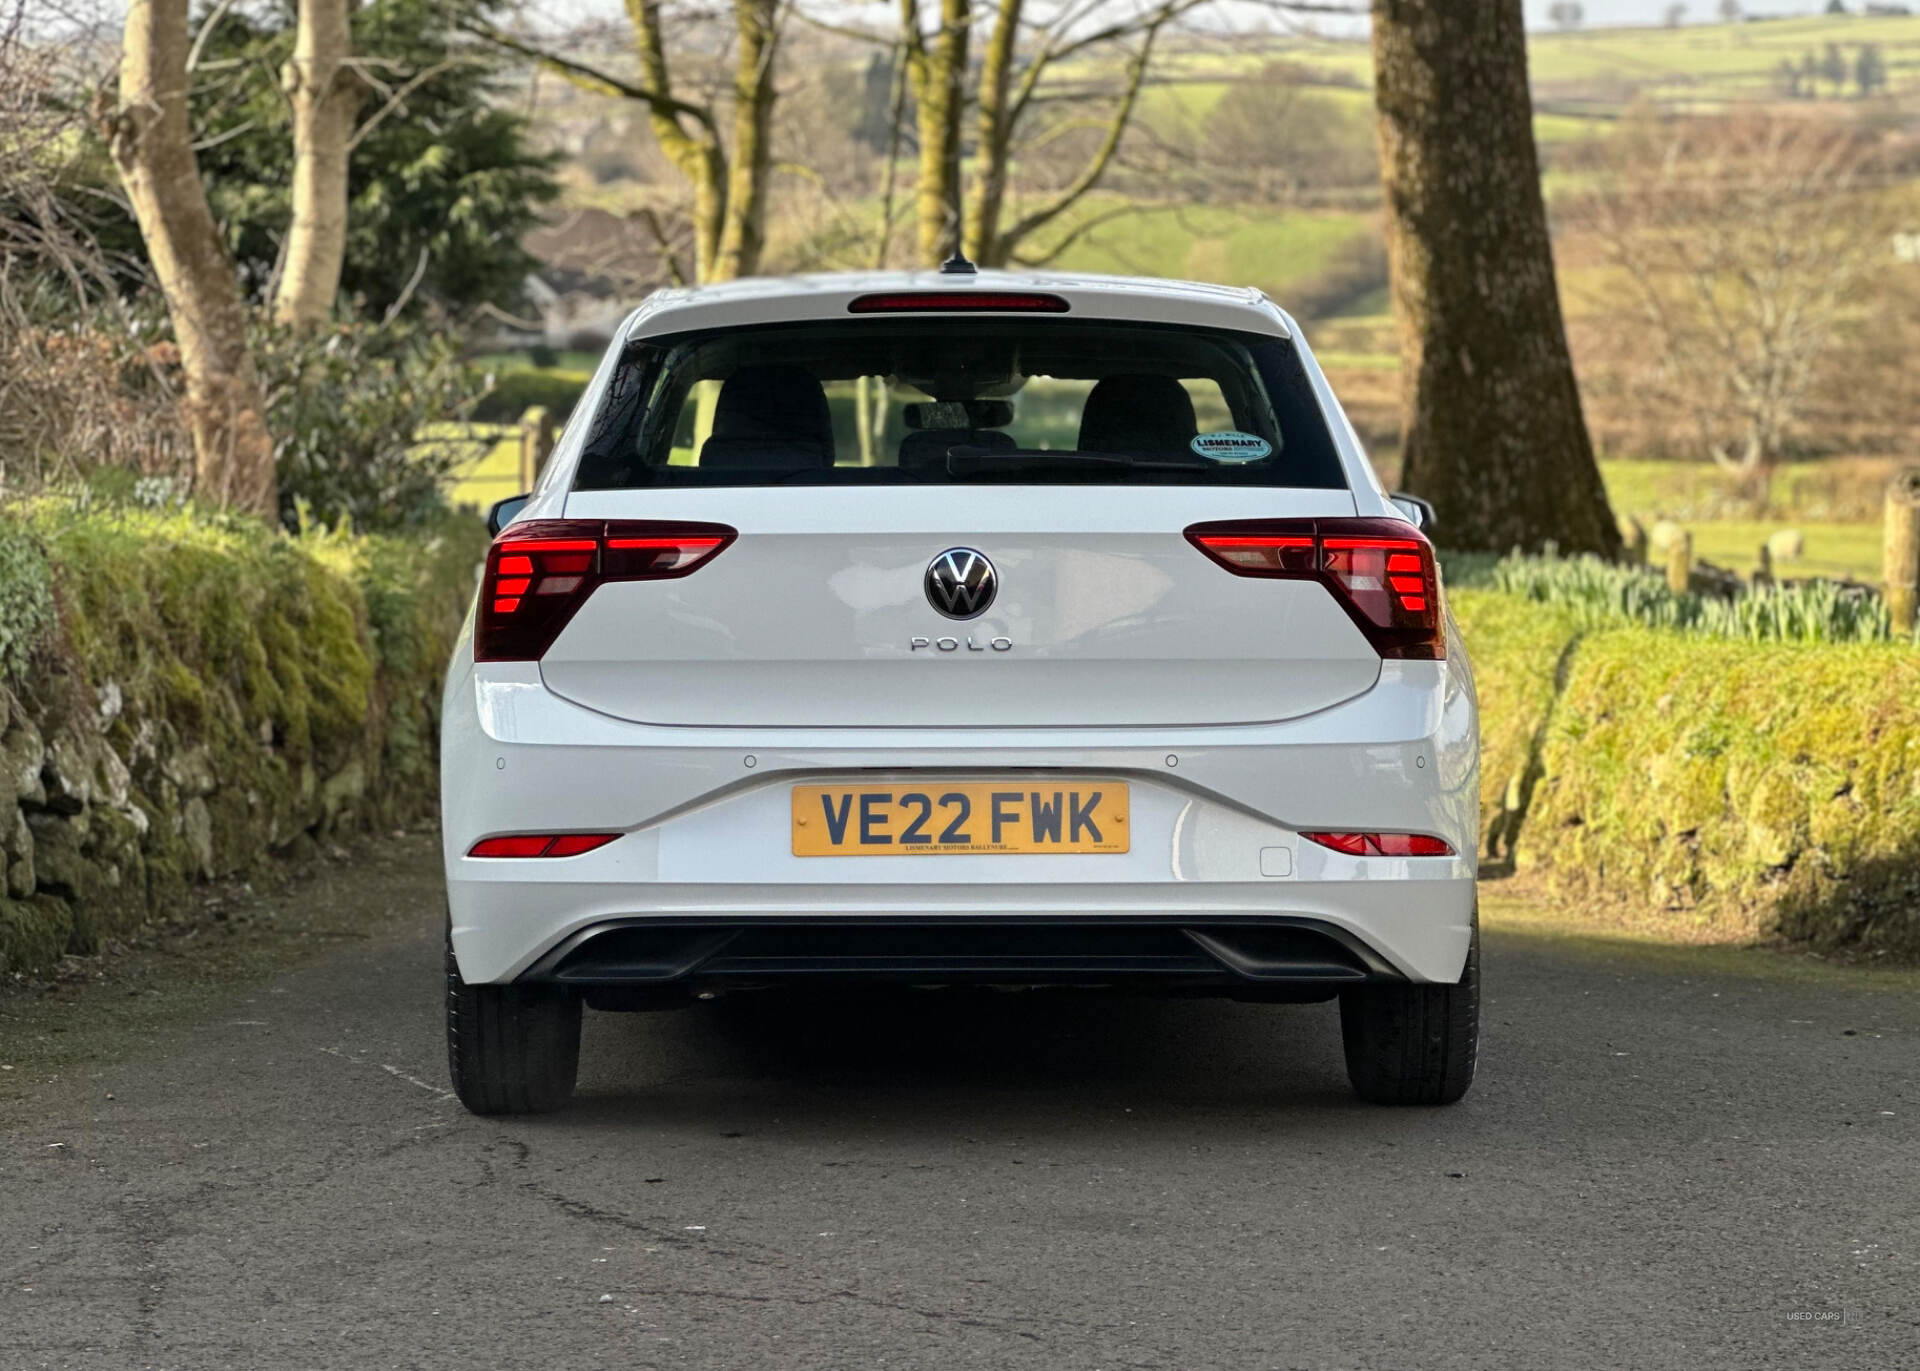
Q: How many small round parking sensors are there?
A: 4